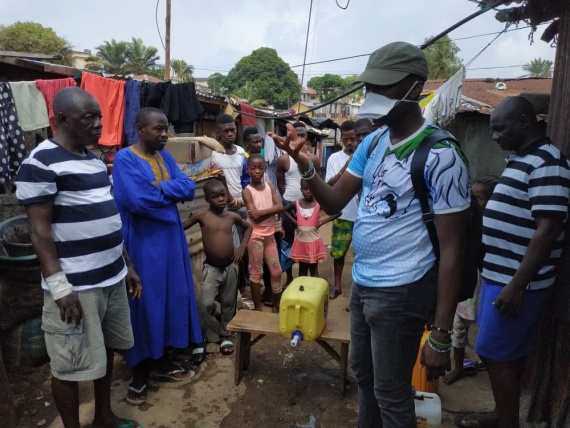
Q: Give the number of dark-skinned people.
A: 13